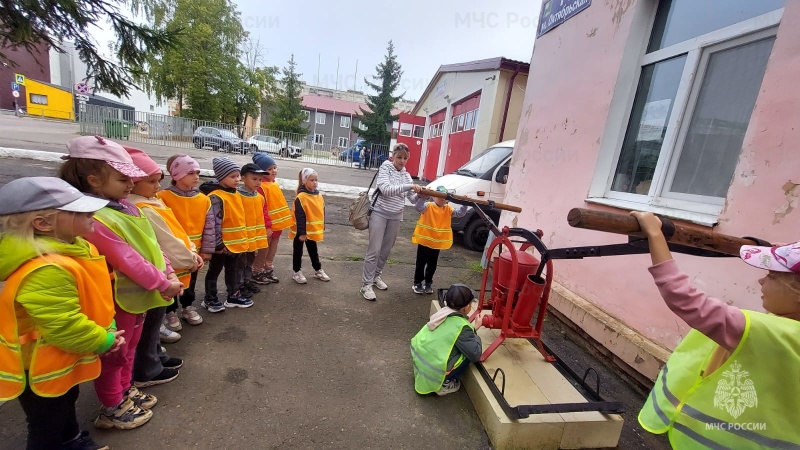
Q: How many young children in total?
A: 11